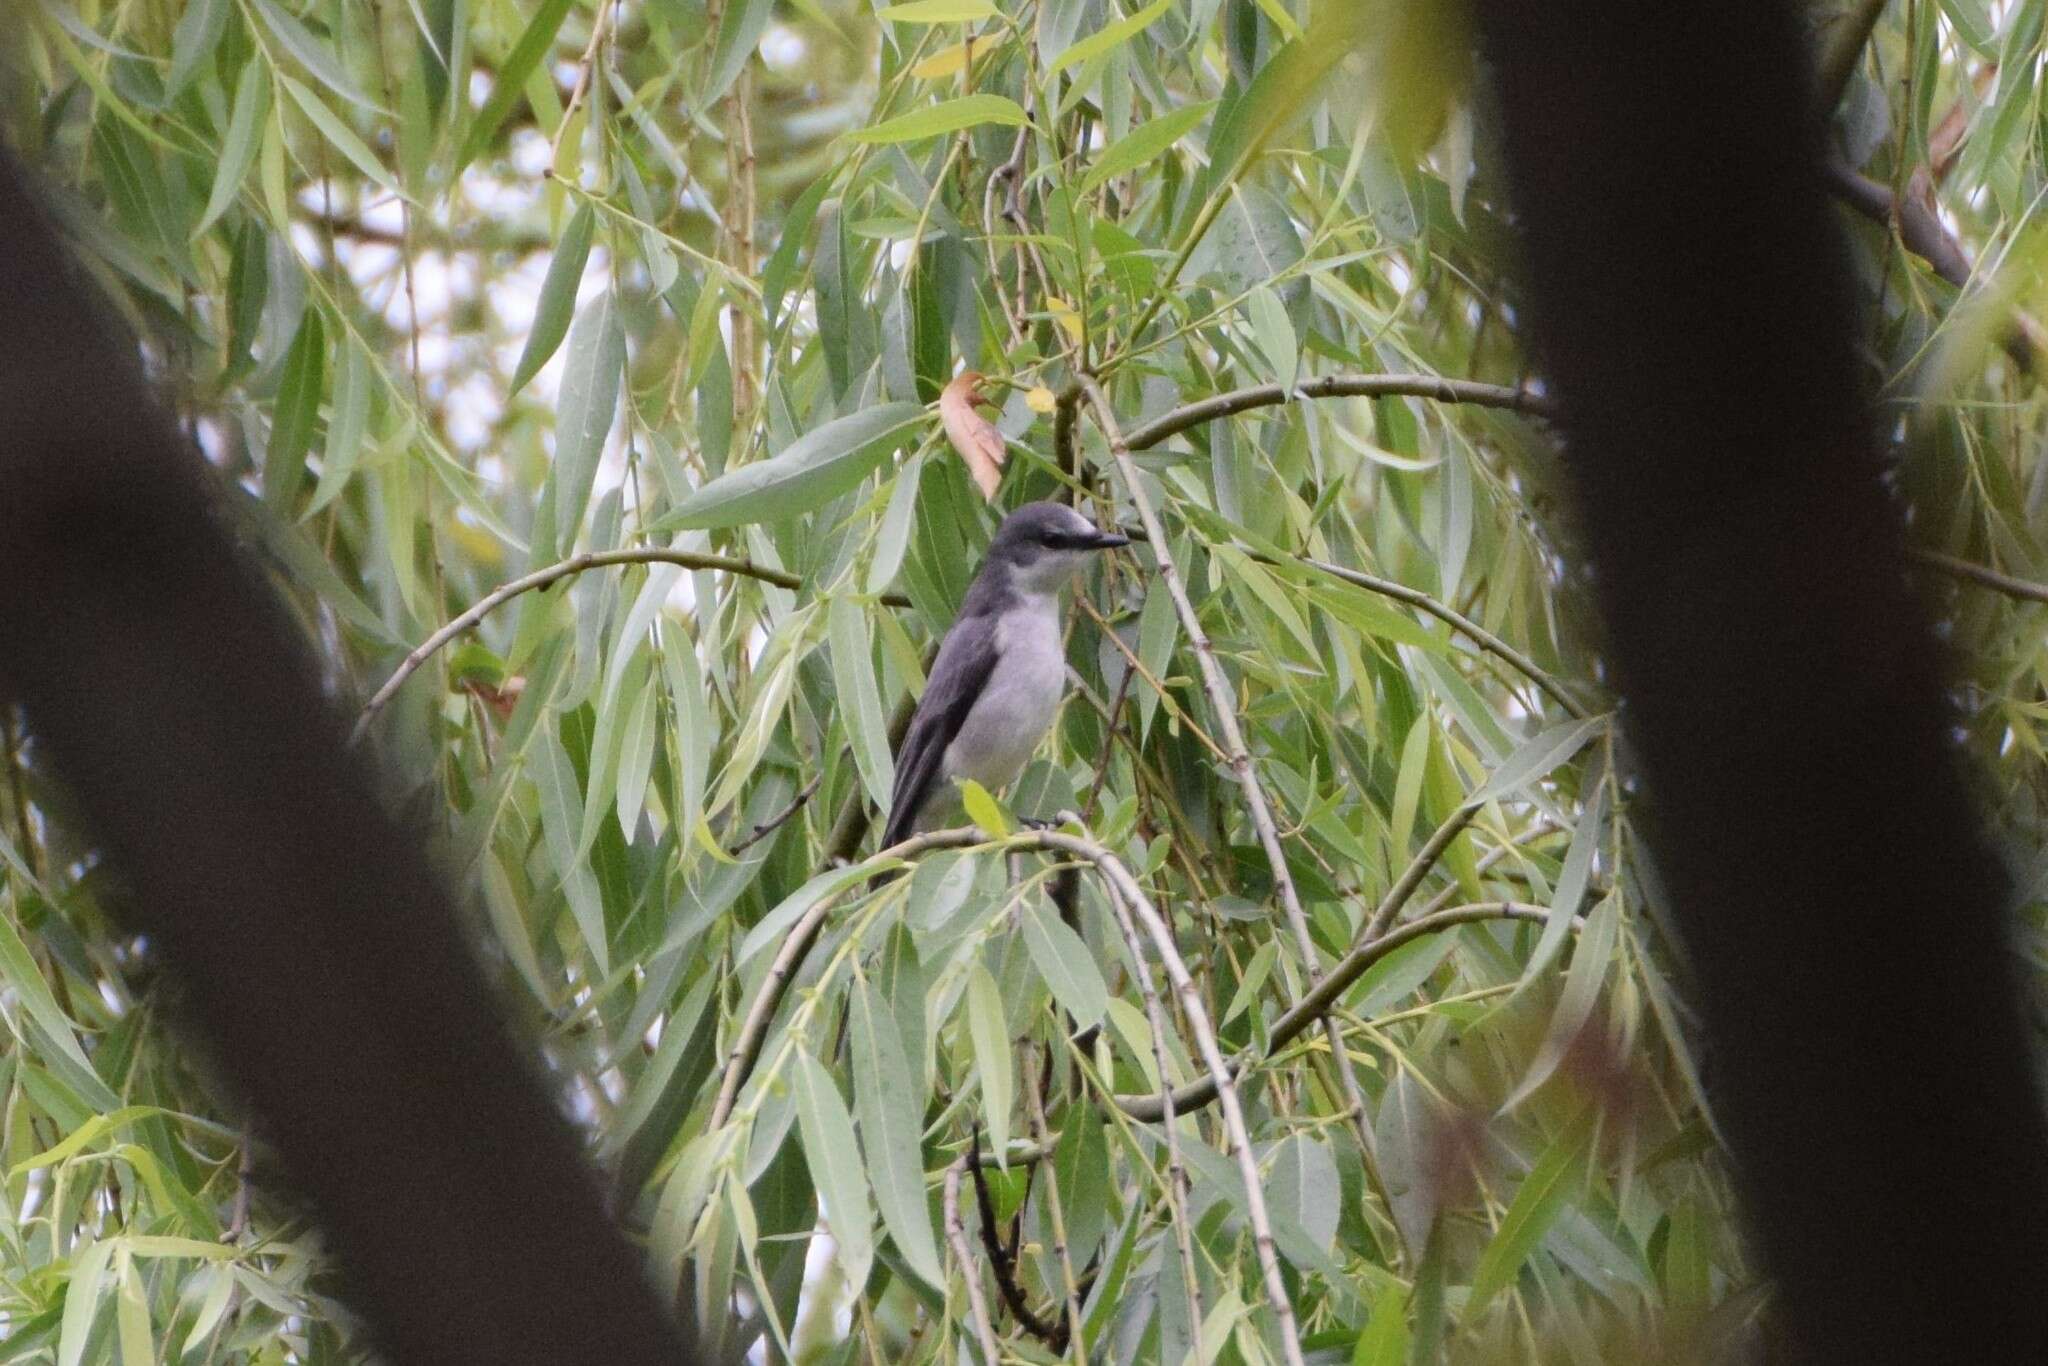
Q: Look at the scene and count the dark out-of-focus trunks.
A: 2